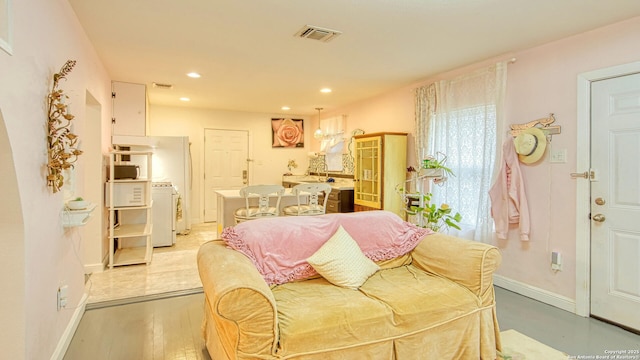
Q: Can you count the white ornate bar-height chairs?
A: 2